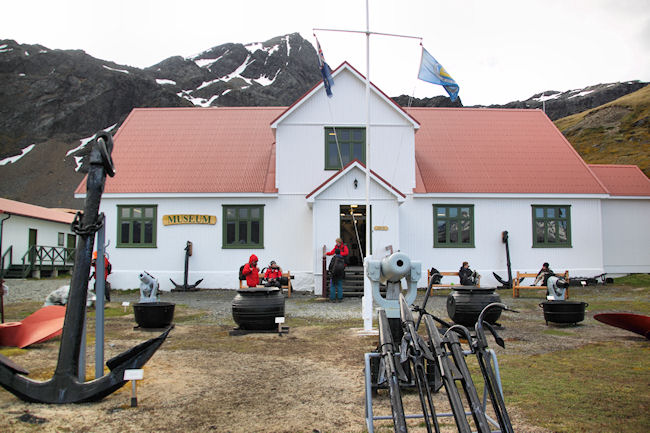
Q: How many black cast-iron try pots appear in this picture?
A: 4